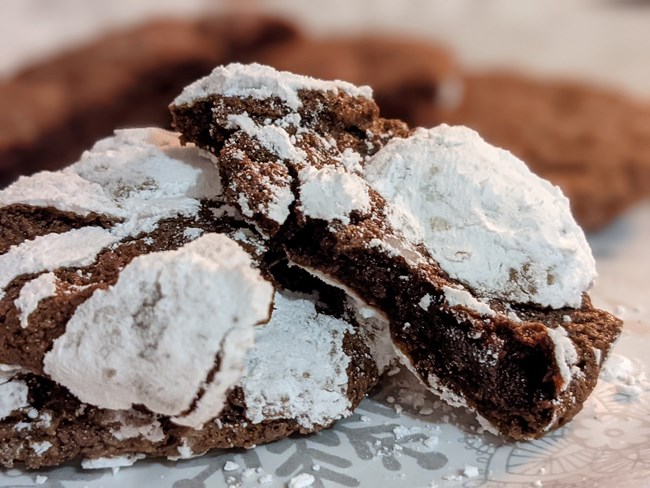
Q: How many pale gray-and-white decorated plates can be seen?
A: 1